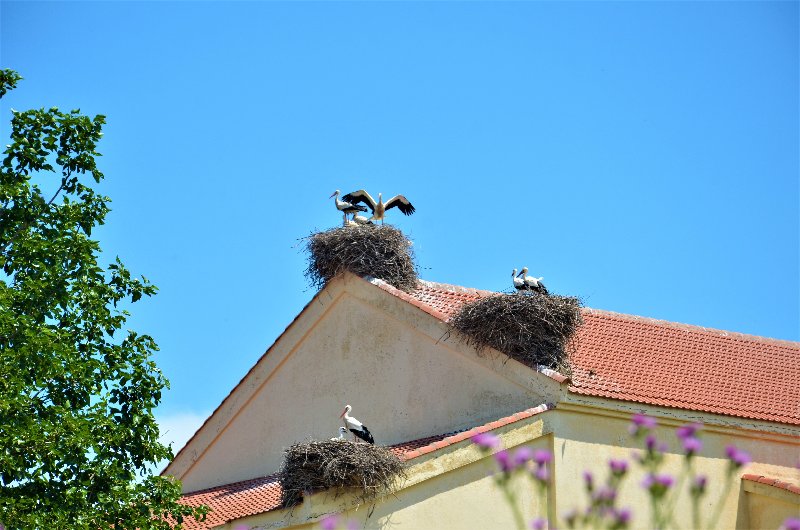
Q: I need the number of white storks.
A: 7